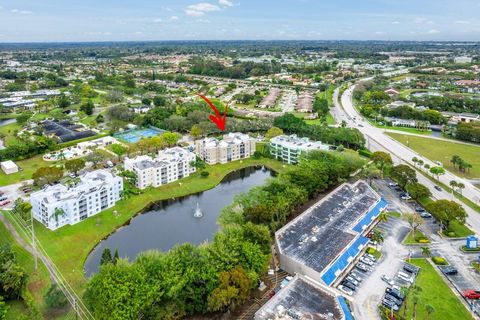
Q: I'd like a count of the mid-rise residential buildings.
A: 4